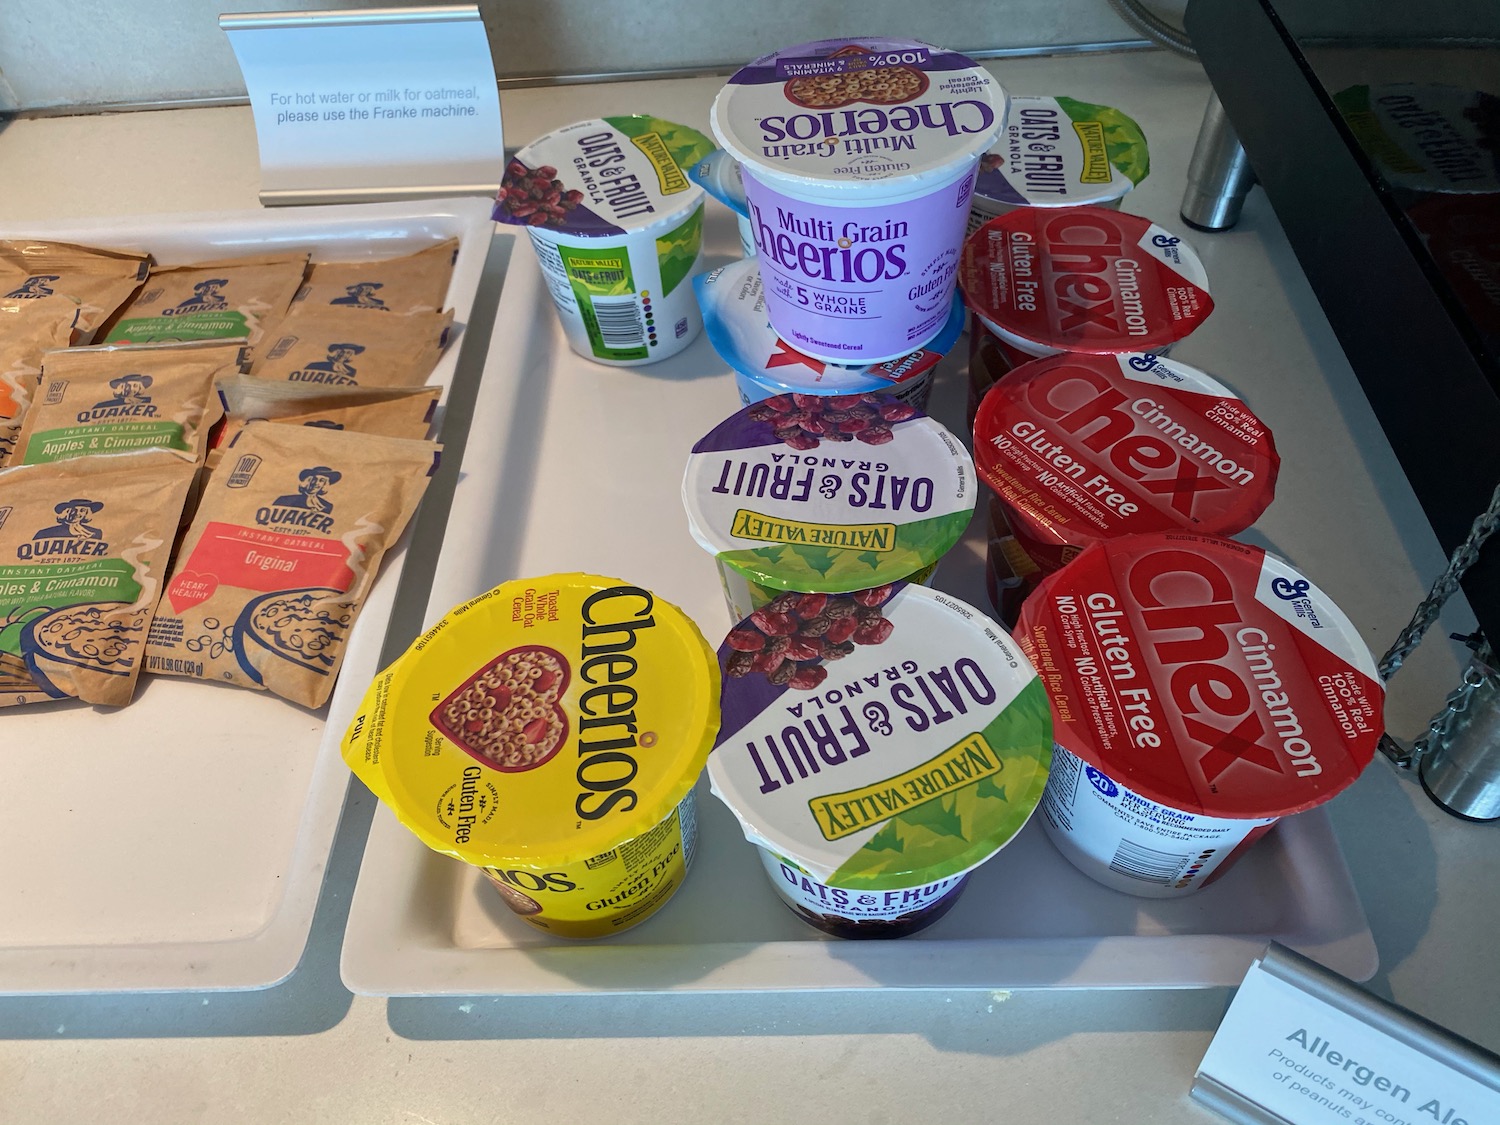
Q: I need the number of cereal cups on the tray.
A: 11